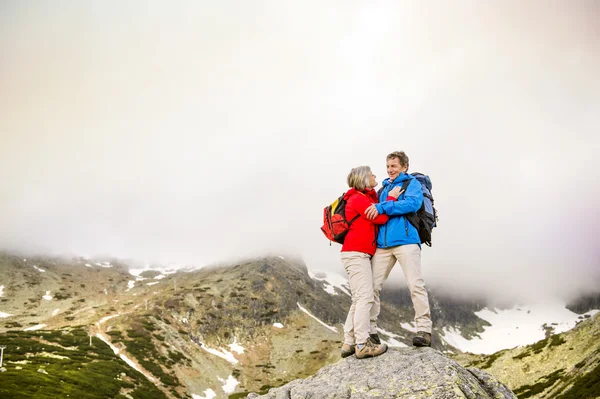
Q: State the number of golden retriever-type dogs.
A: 0